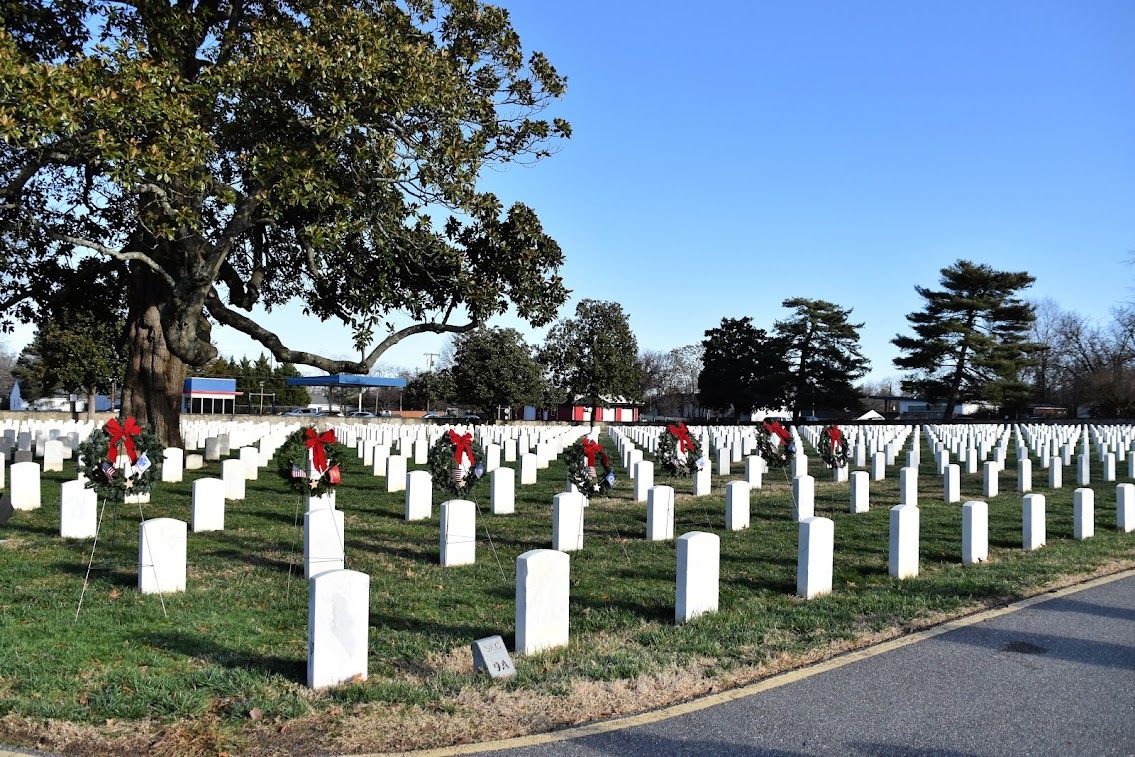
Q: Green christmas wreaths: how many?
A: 7